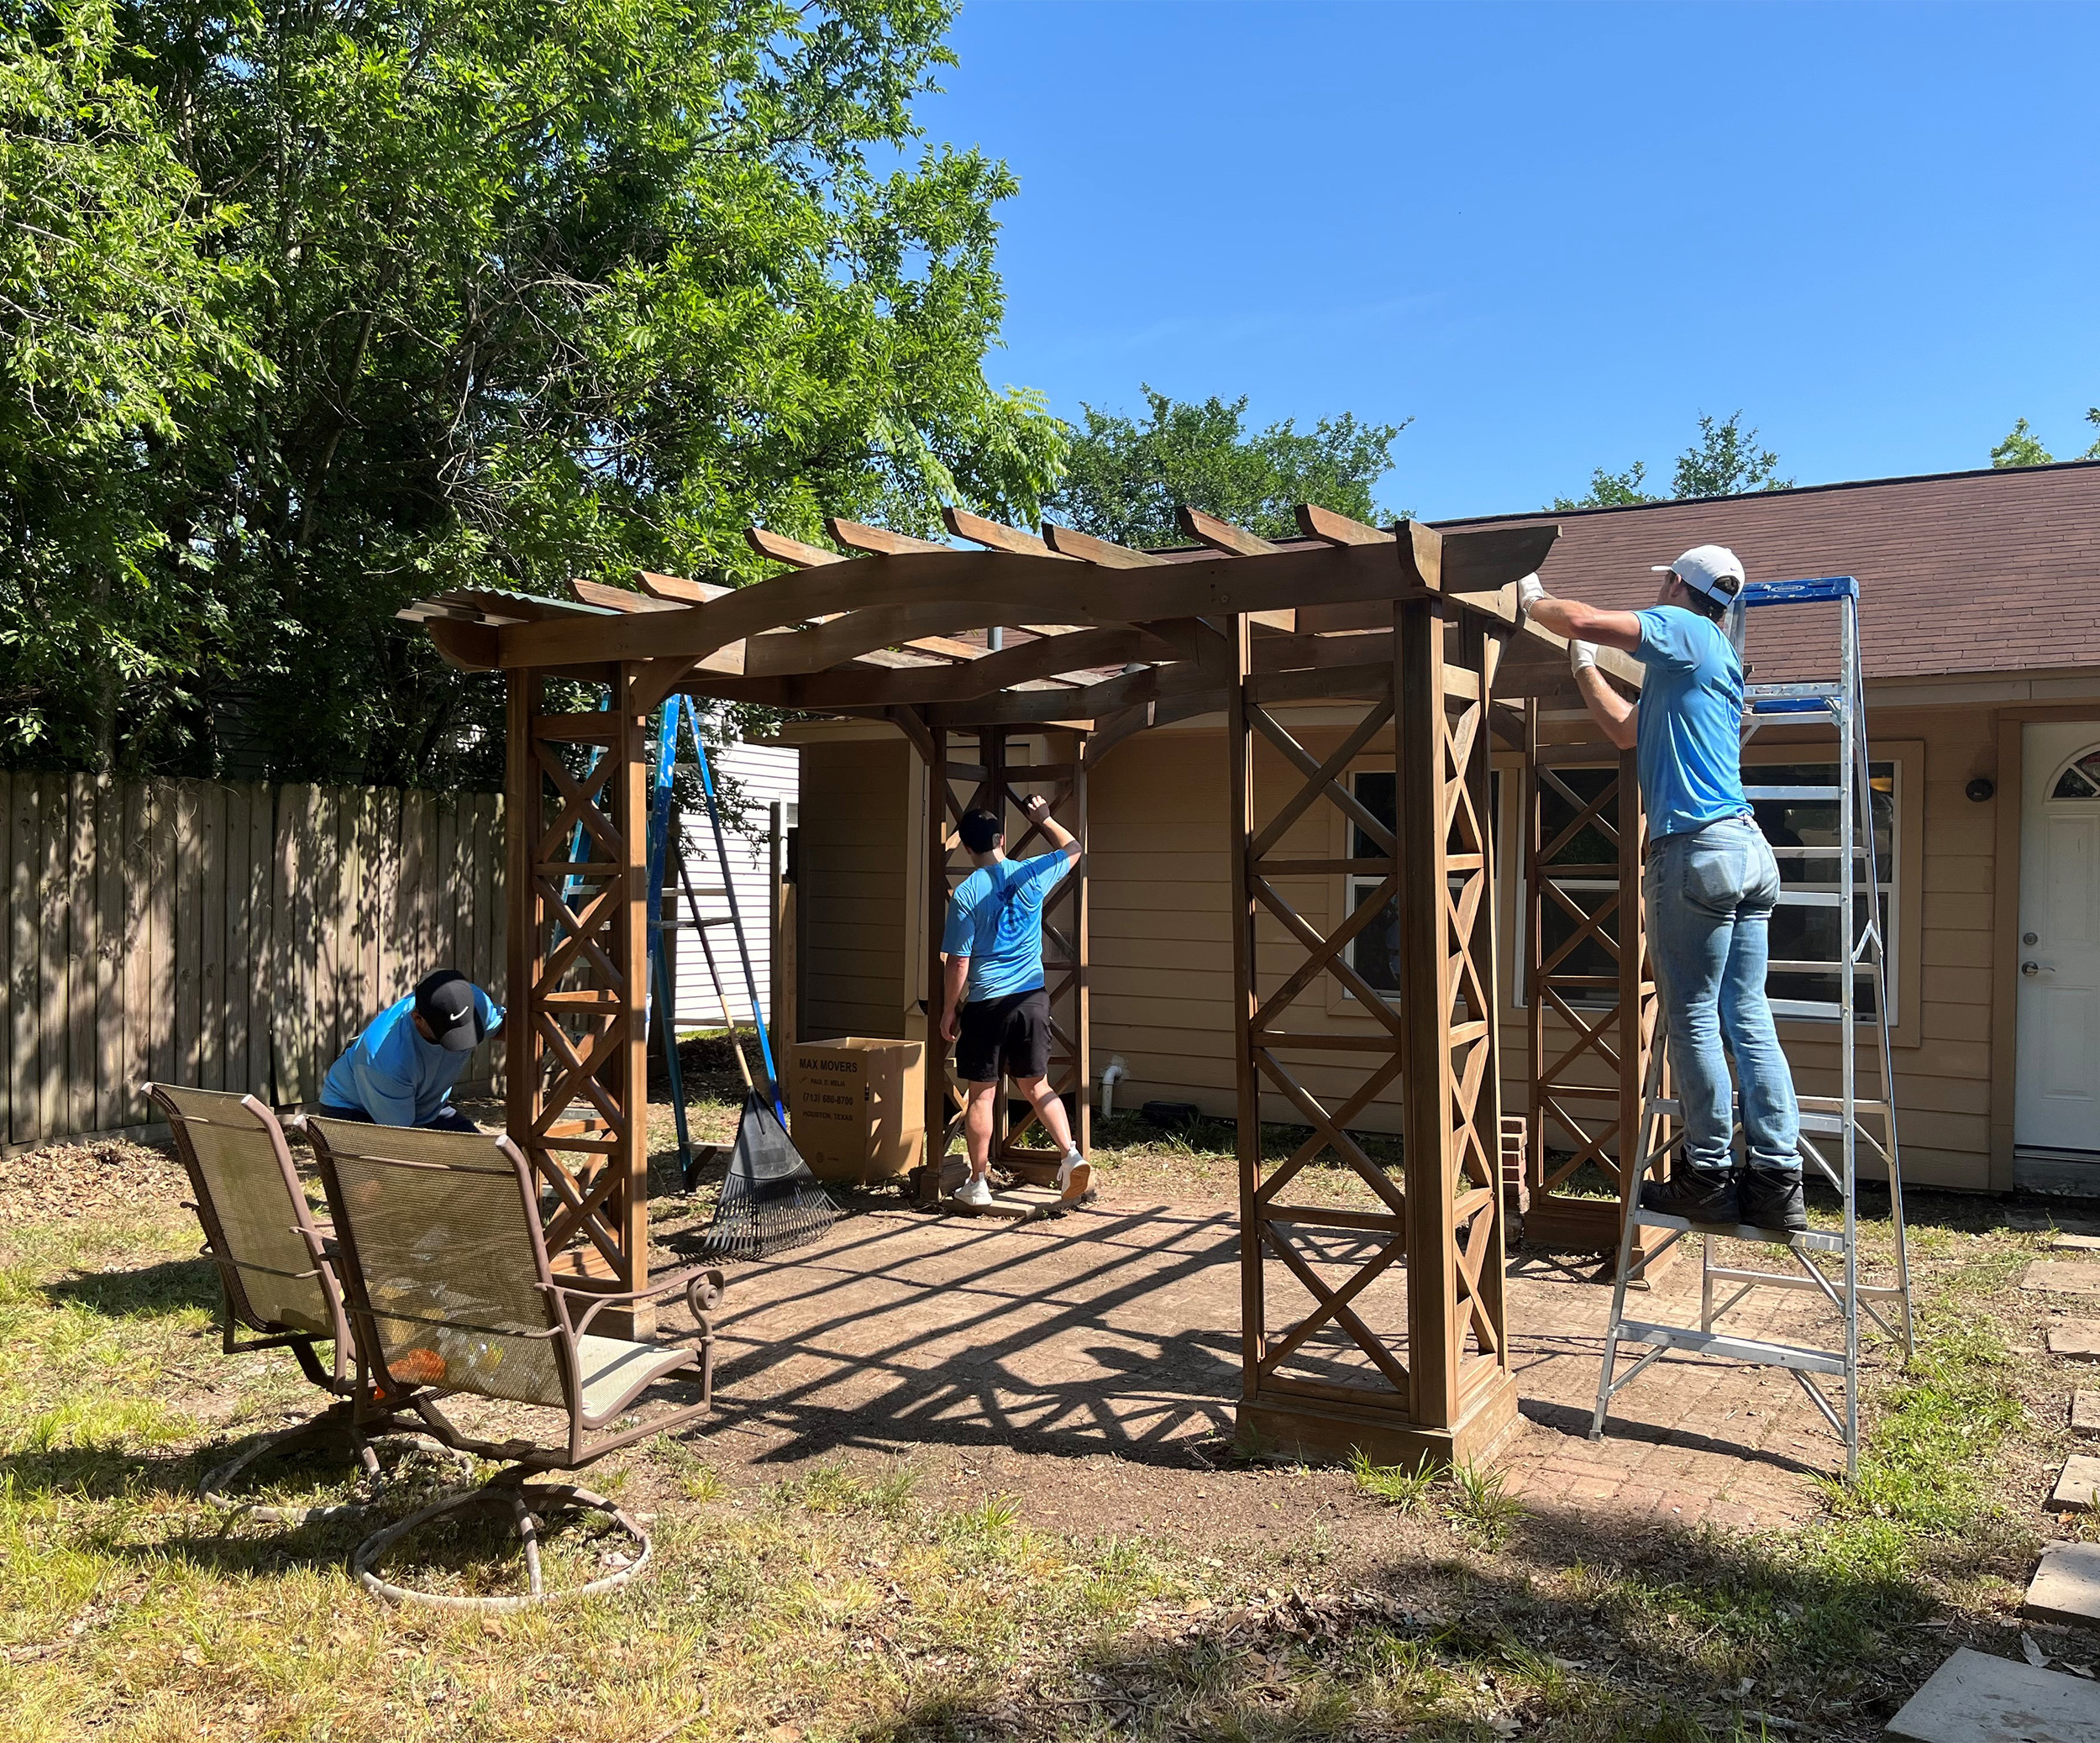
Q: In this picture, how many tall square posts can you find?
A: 4